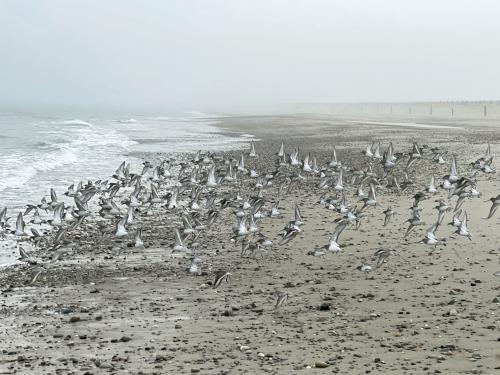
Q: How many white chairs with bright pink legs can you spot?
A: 0